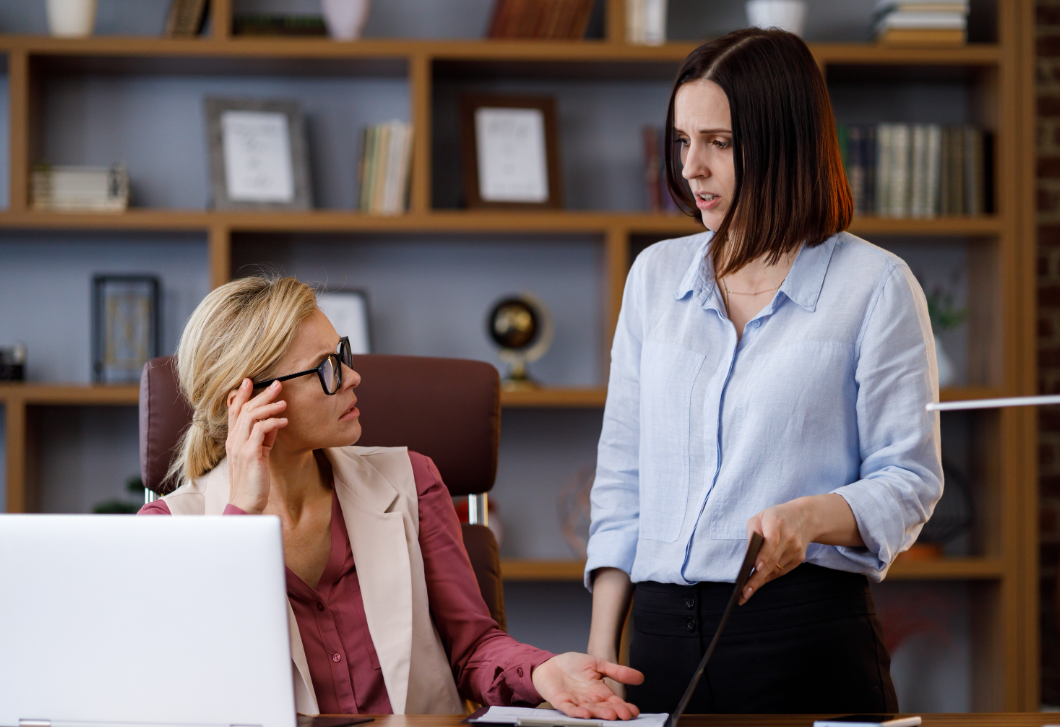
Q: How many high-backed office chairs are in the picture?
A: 1